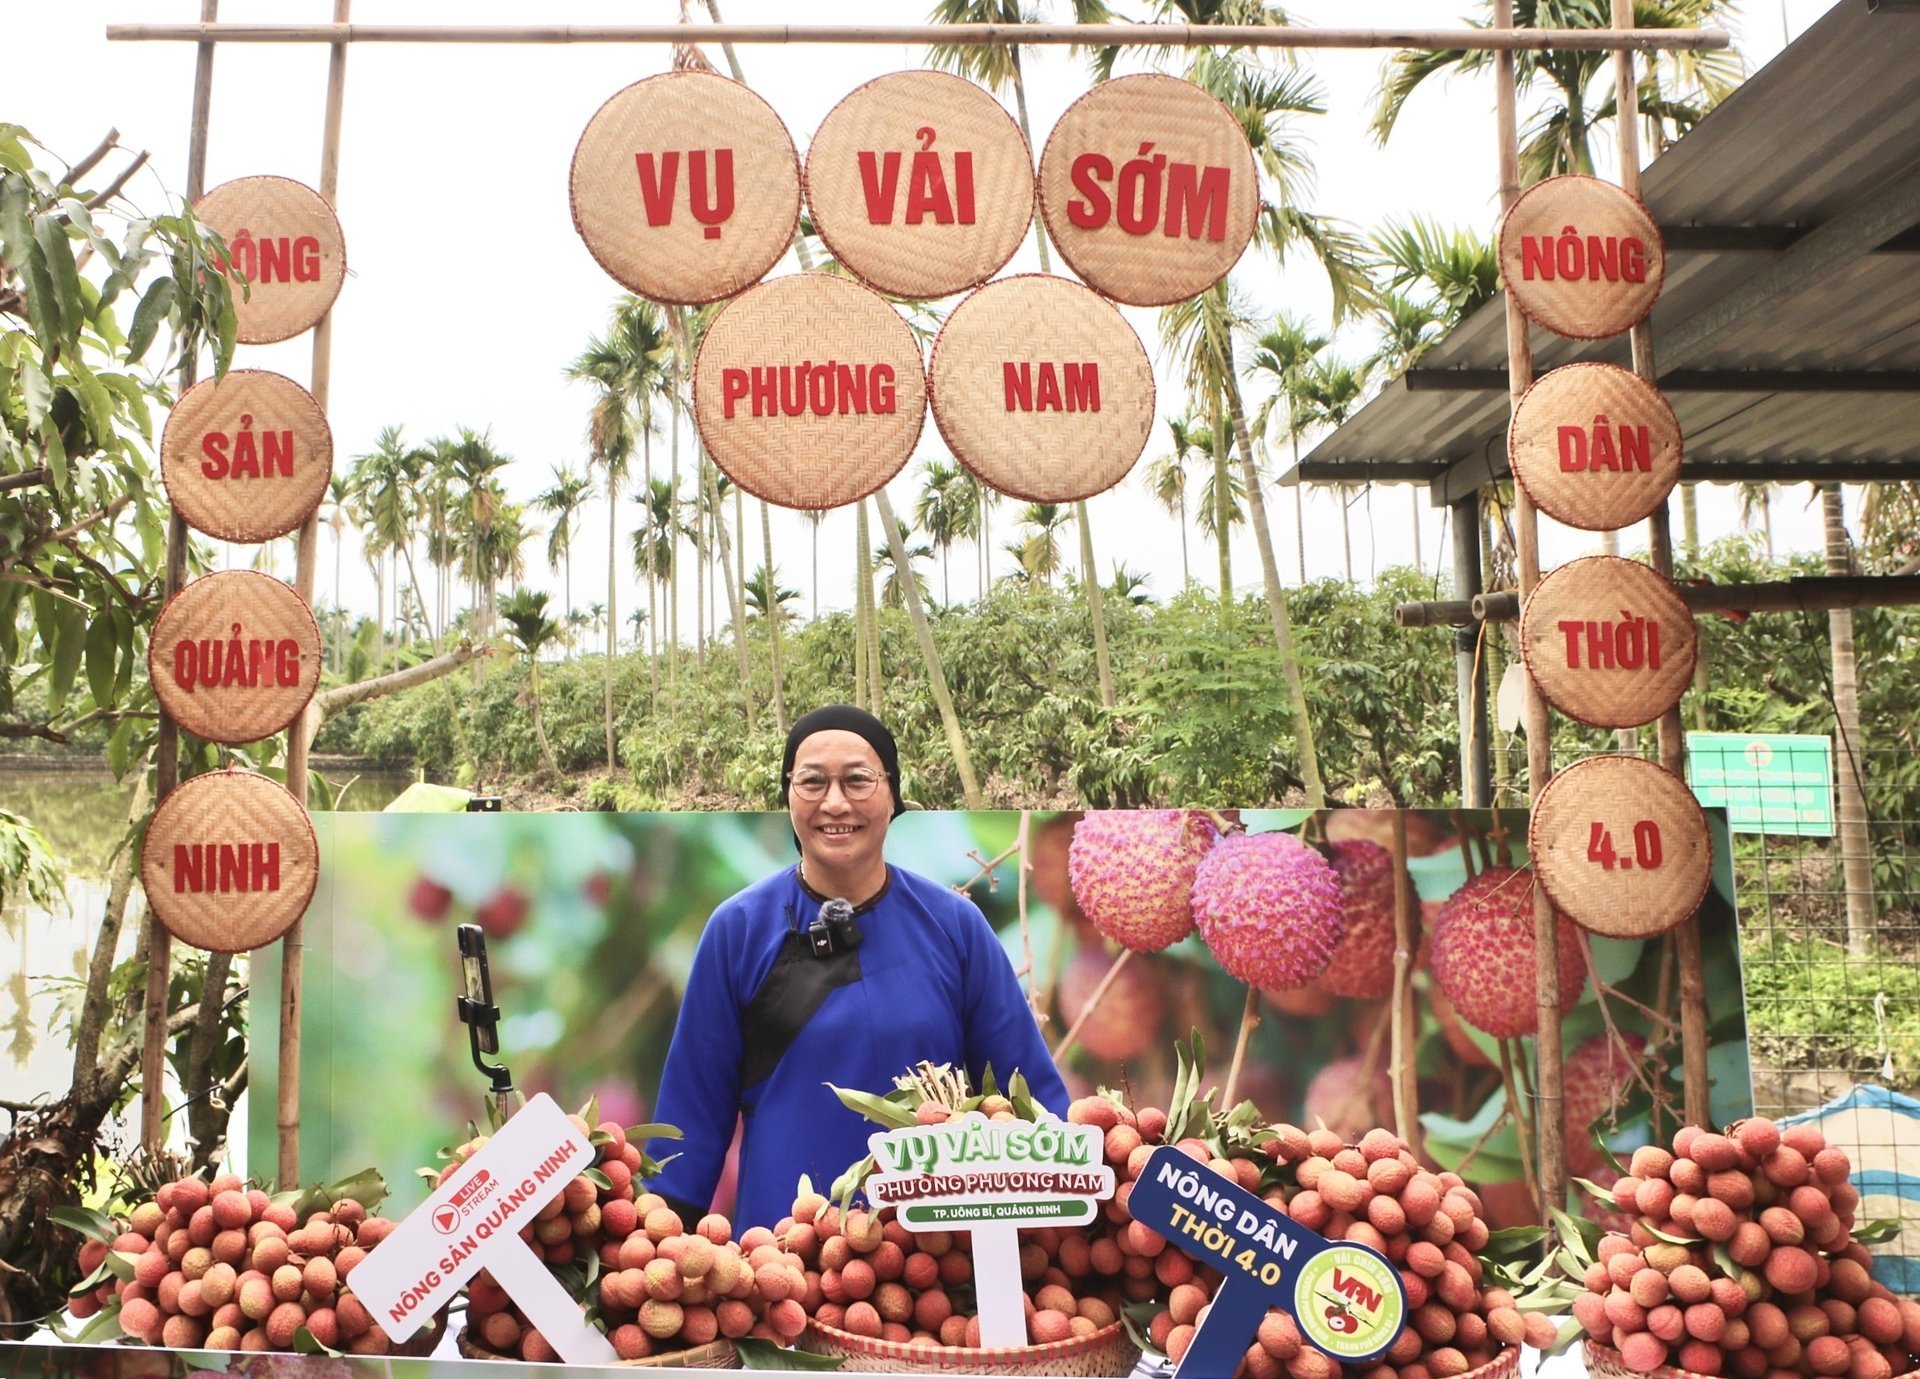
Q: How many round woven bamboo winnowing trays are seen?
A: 13